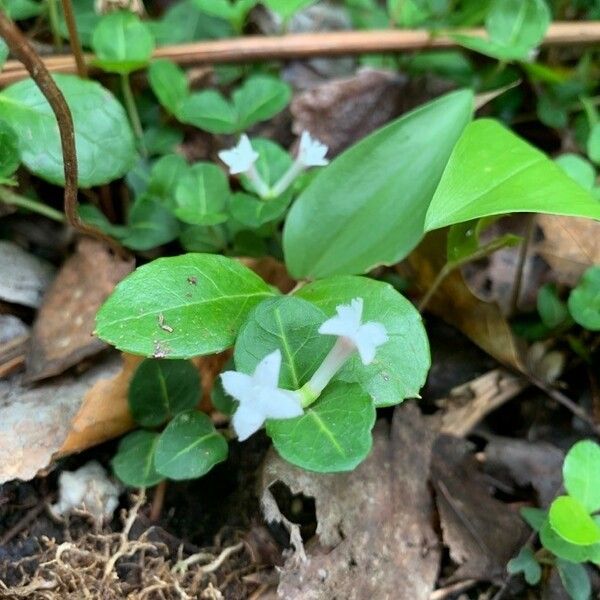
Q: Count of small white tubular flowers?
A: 4